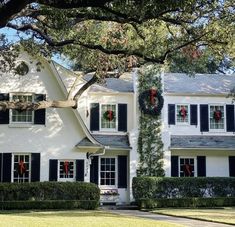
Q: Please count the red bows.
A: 7